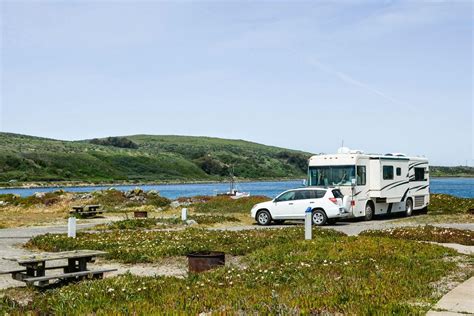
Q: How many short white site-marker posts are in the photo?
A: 3